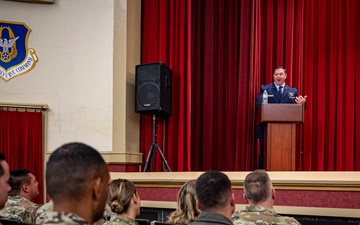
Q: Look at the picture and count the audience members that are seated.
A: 7